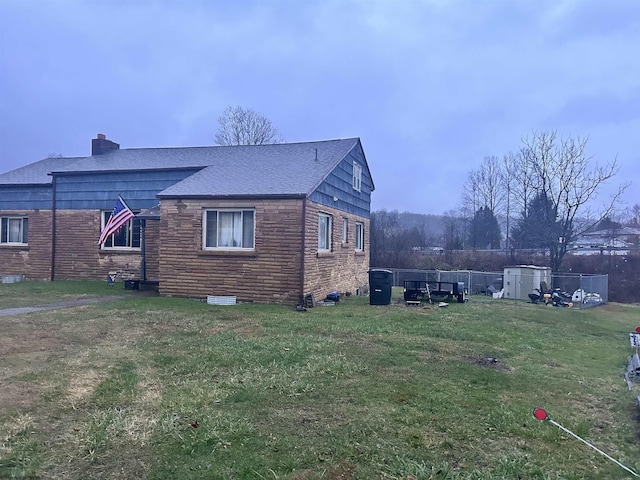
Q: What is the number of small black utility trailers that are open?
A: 1